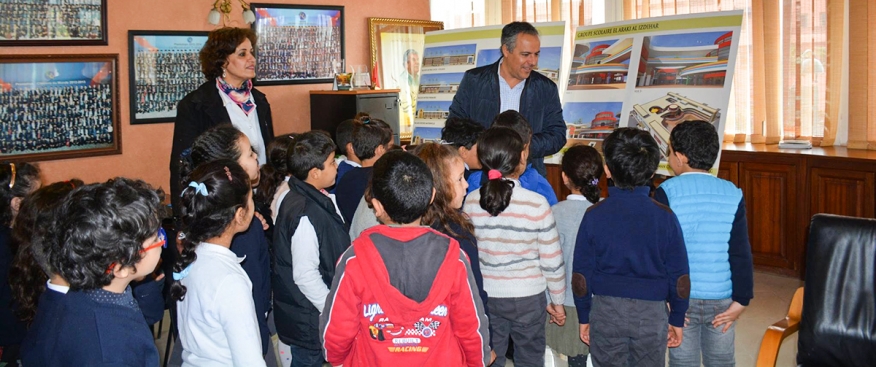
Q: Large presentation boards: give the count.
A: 2